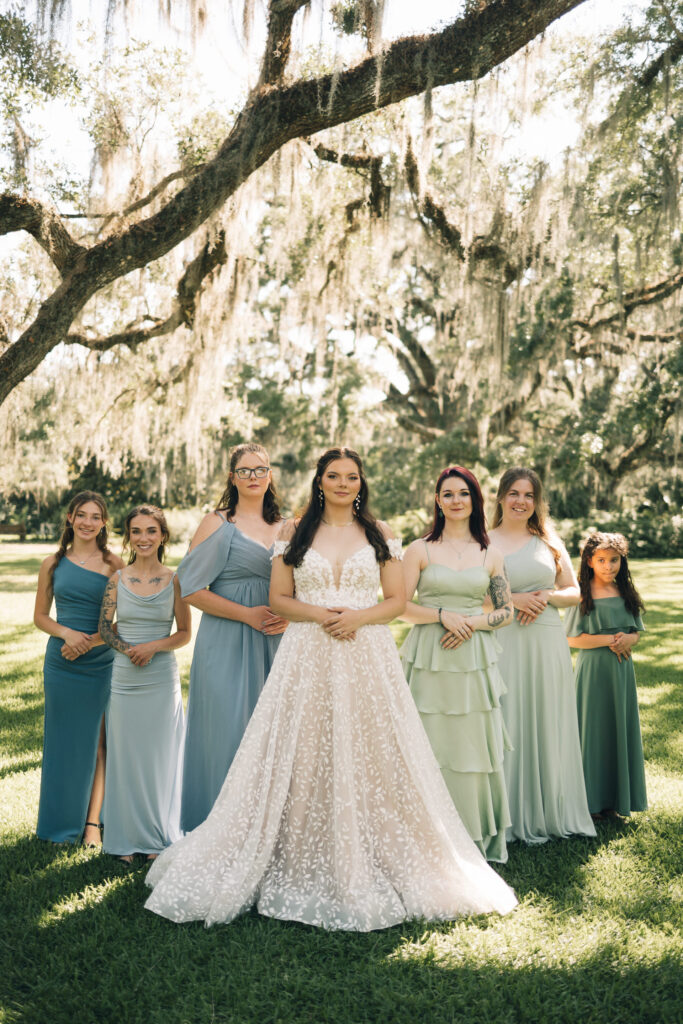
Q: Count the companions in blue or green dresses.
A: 6